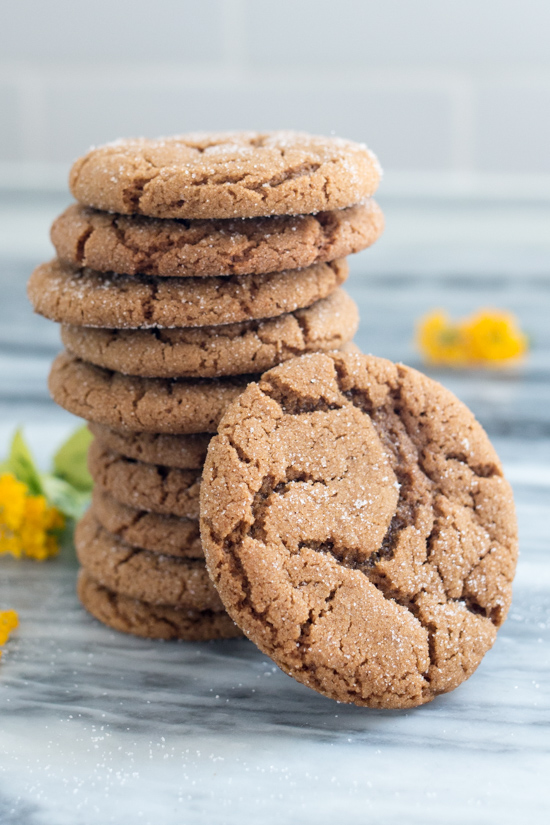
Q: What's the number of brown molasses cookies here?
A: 11